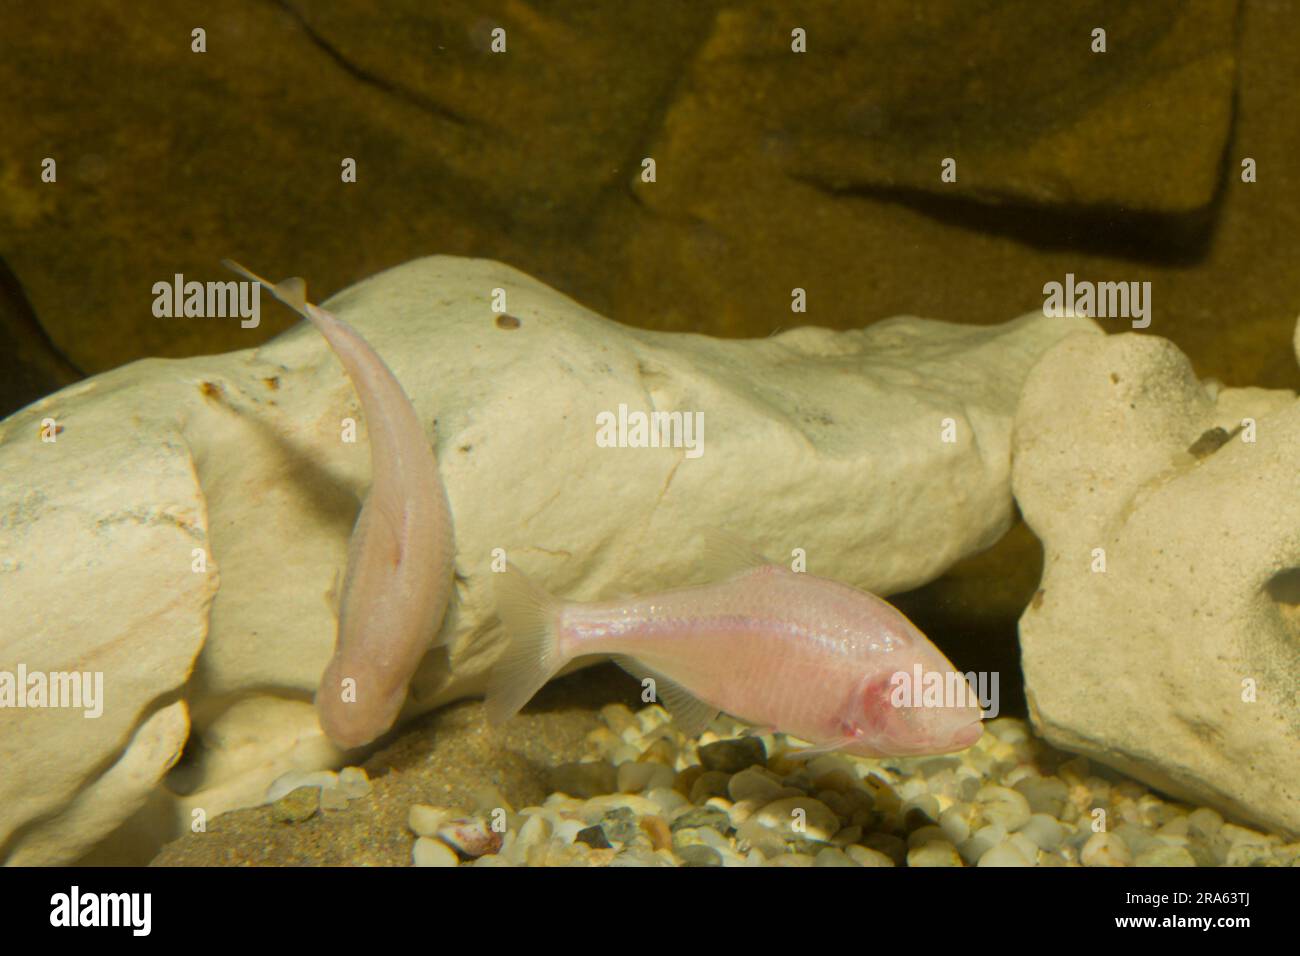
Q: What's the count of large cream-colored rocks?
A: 2